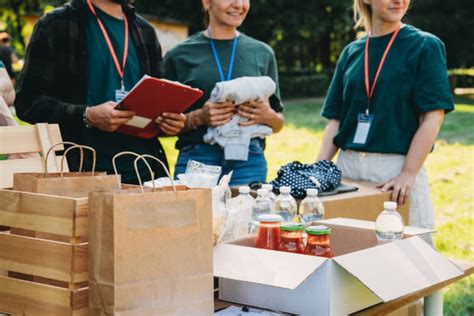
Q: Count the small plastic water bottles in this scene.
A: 6